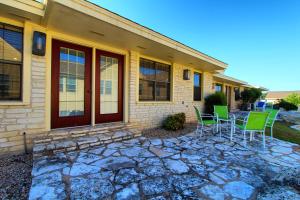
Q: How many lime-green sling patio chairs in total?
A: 4